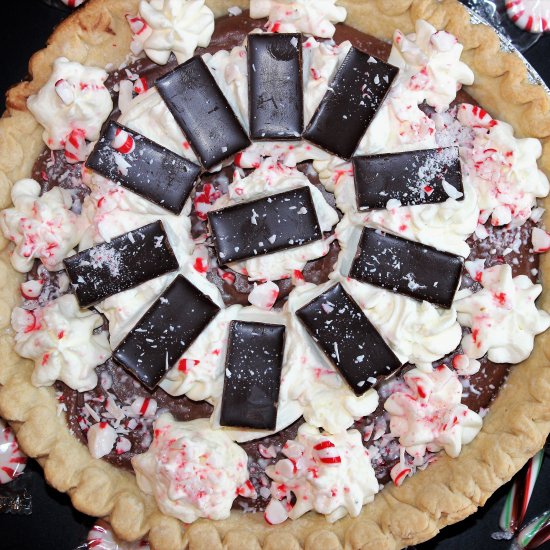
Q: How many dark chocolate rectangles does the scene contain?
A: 11